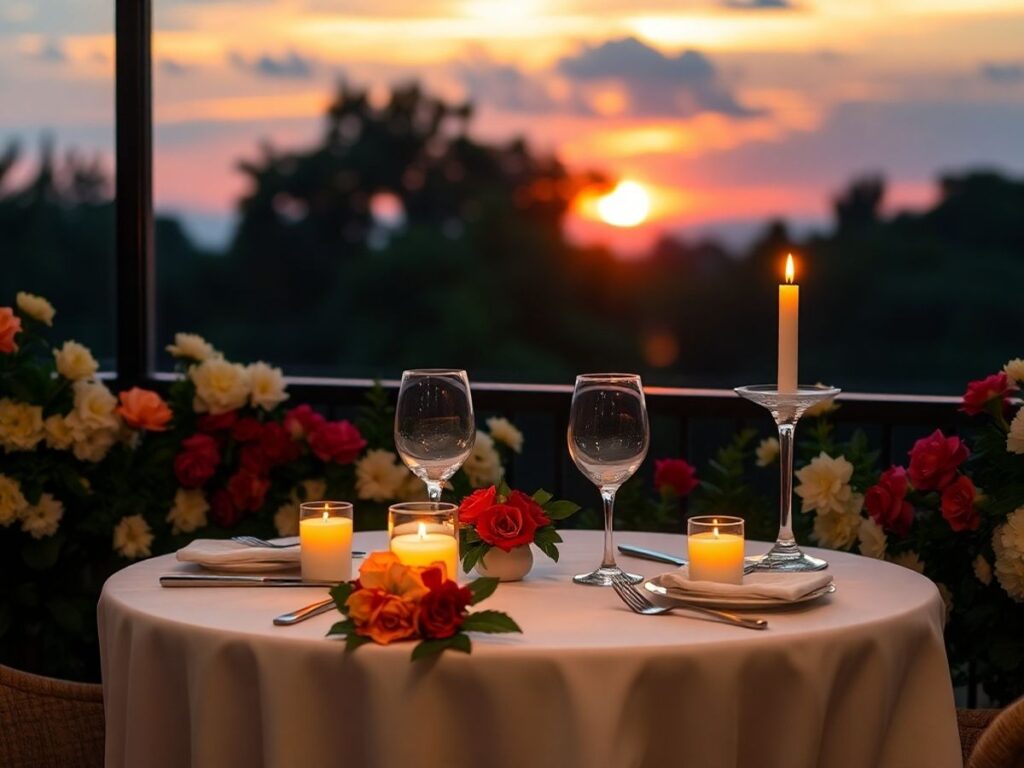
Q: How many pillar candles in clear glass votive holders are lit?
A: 3